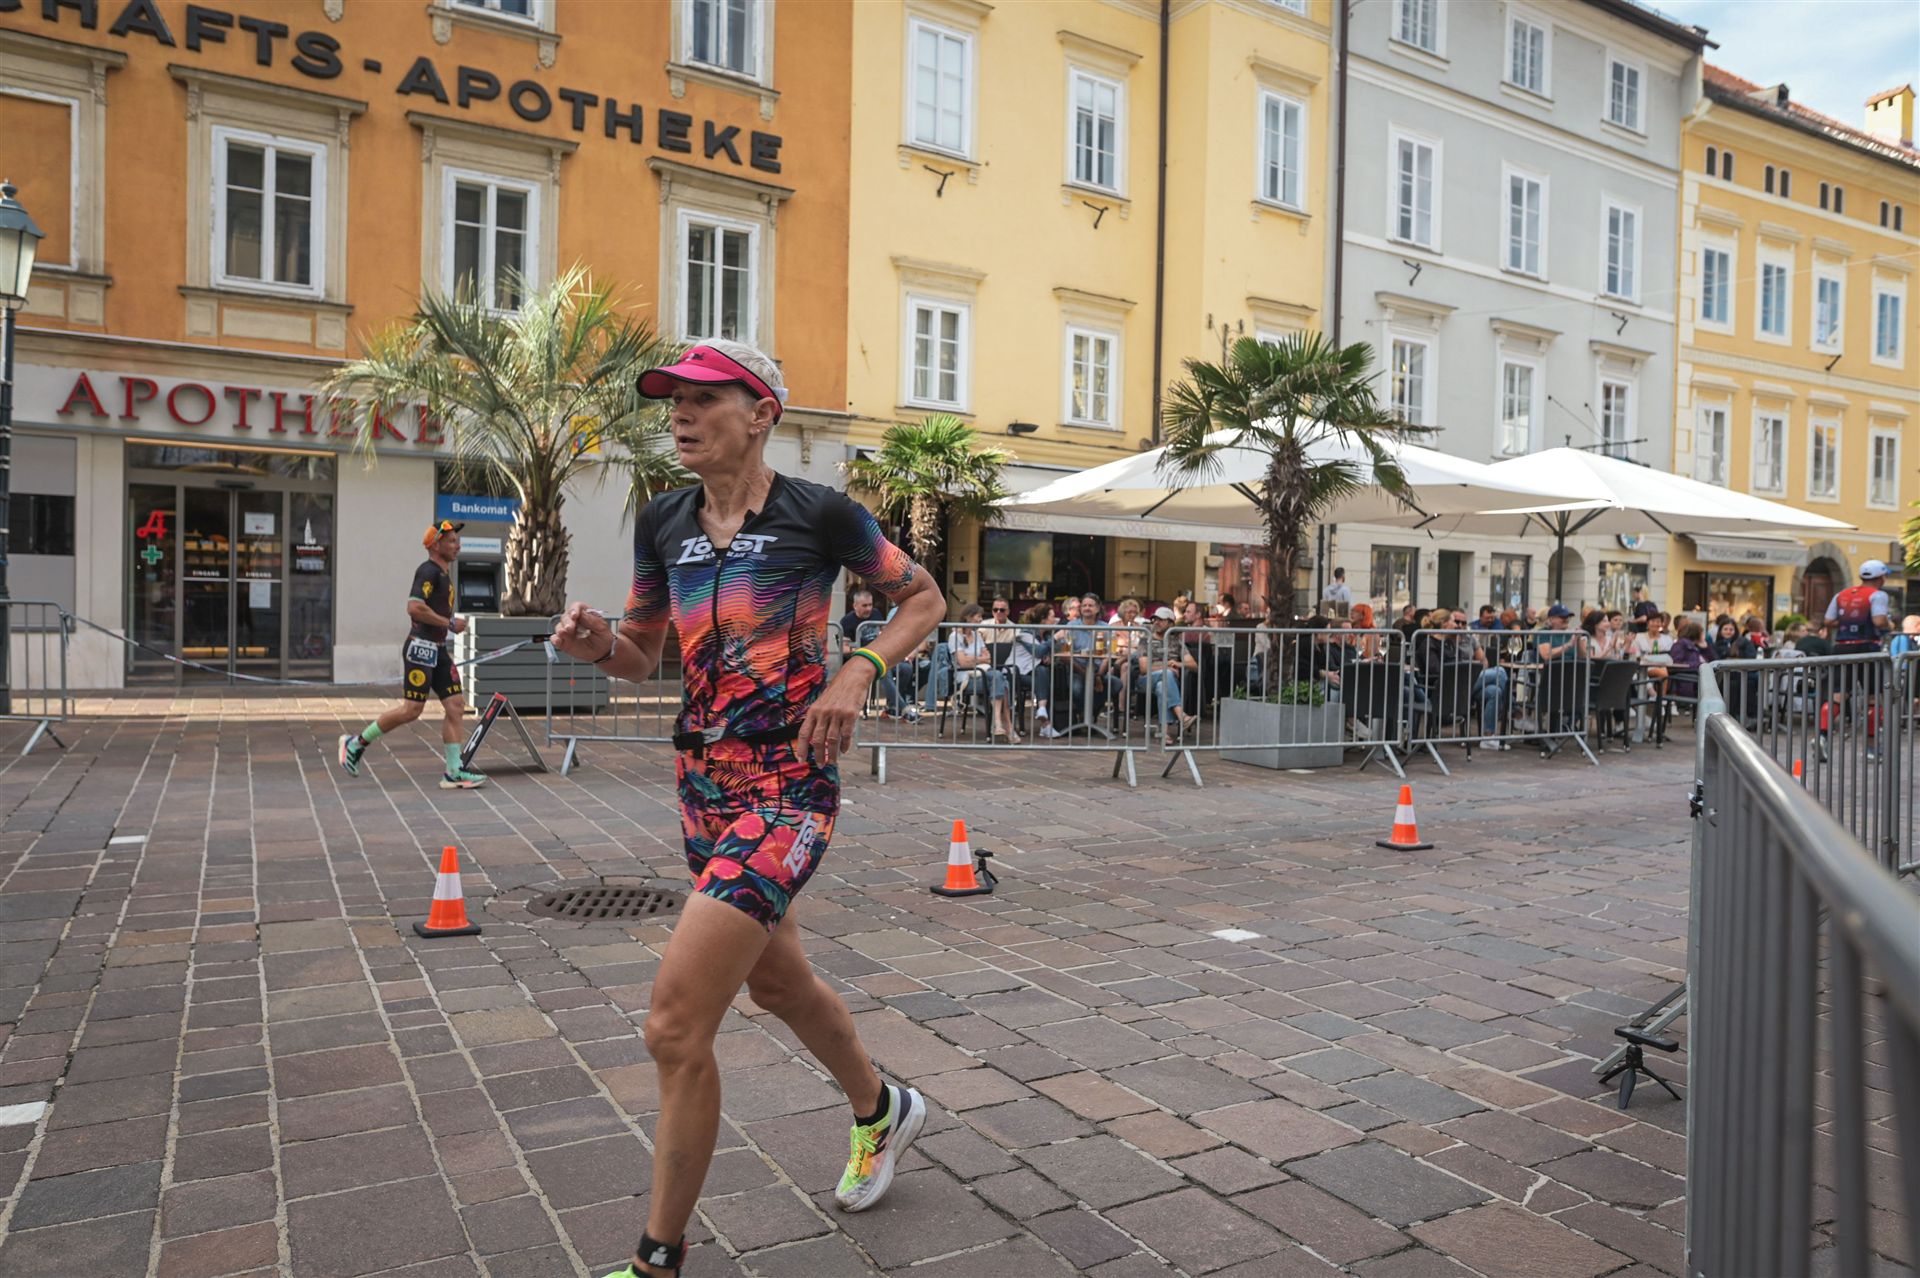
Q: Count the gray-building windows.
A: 9